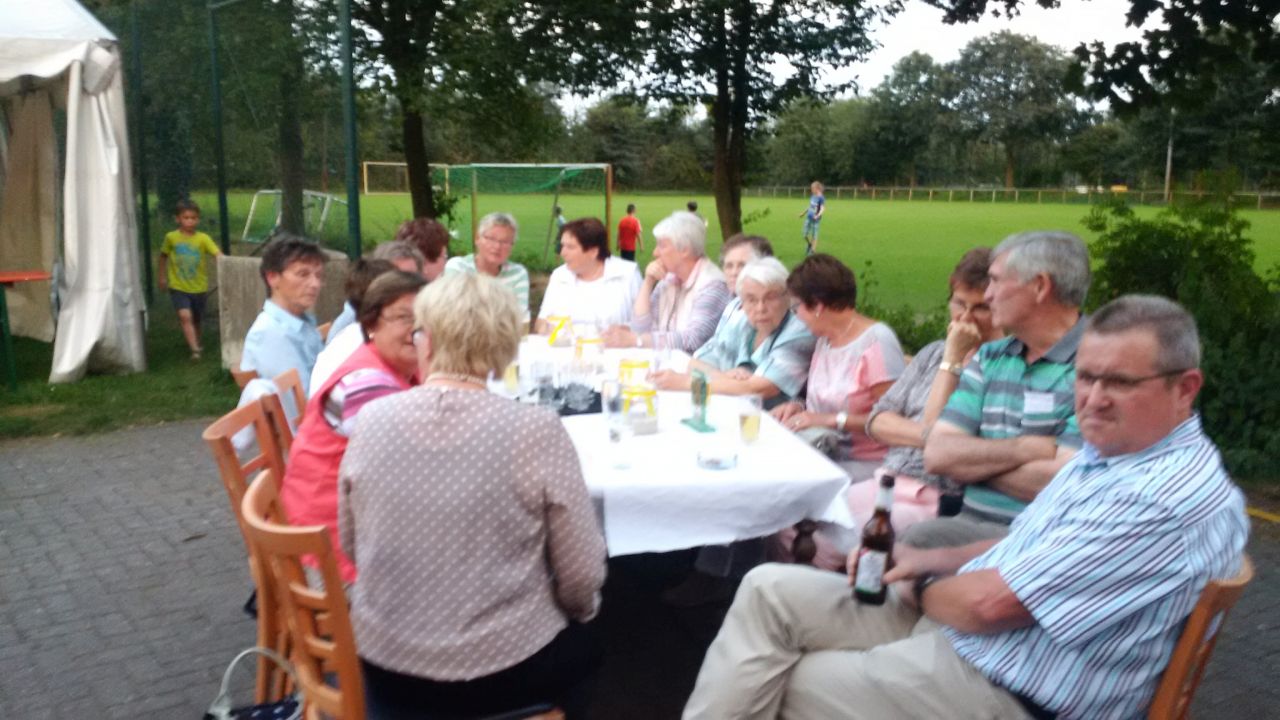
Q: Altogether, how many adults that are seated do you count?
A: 15